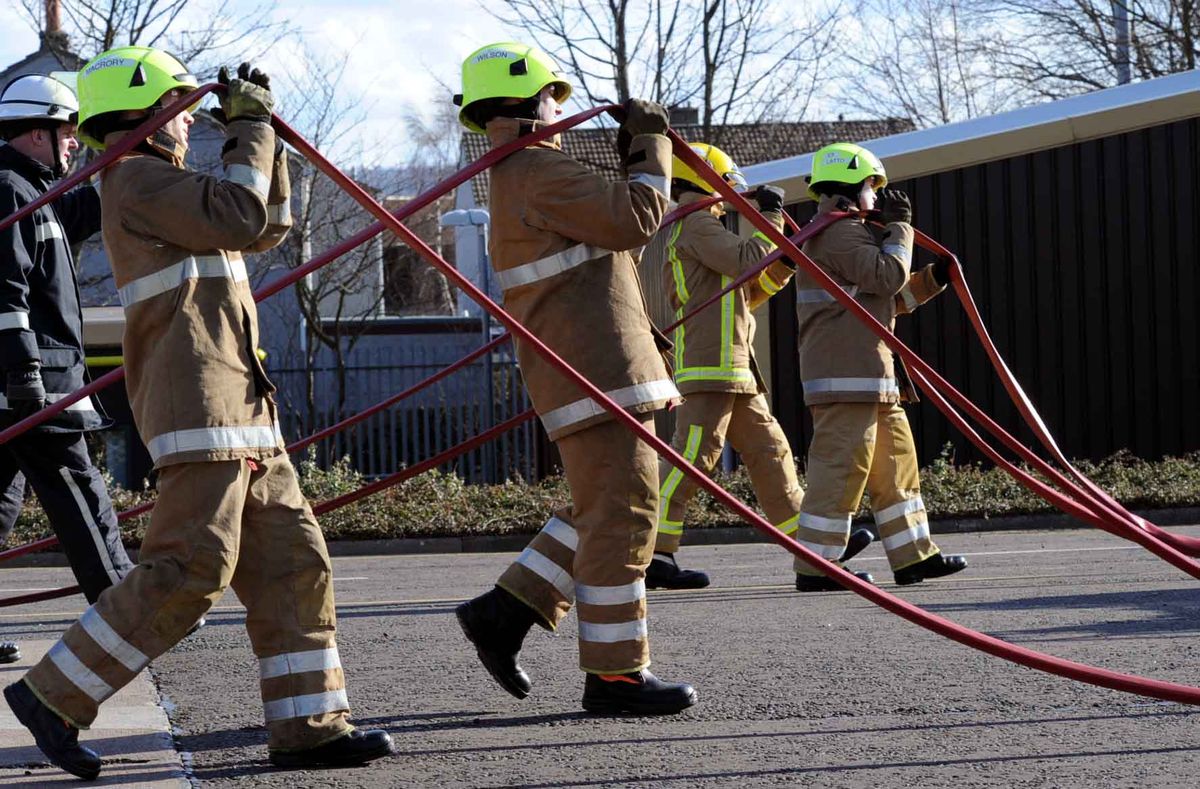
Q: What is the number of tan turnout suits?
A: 4